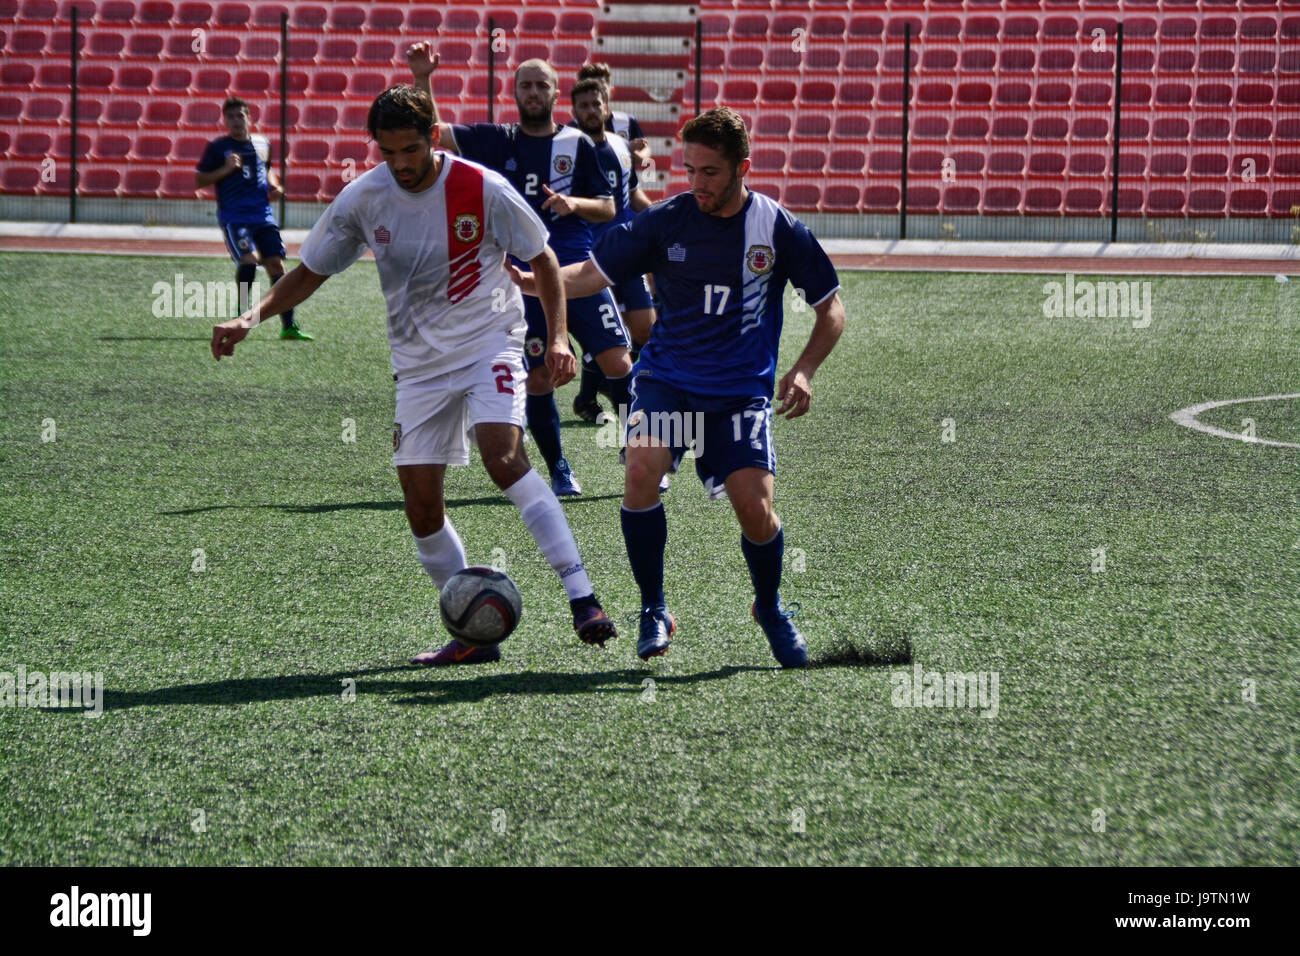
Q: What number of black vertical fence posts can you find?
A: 6